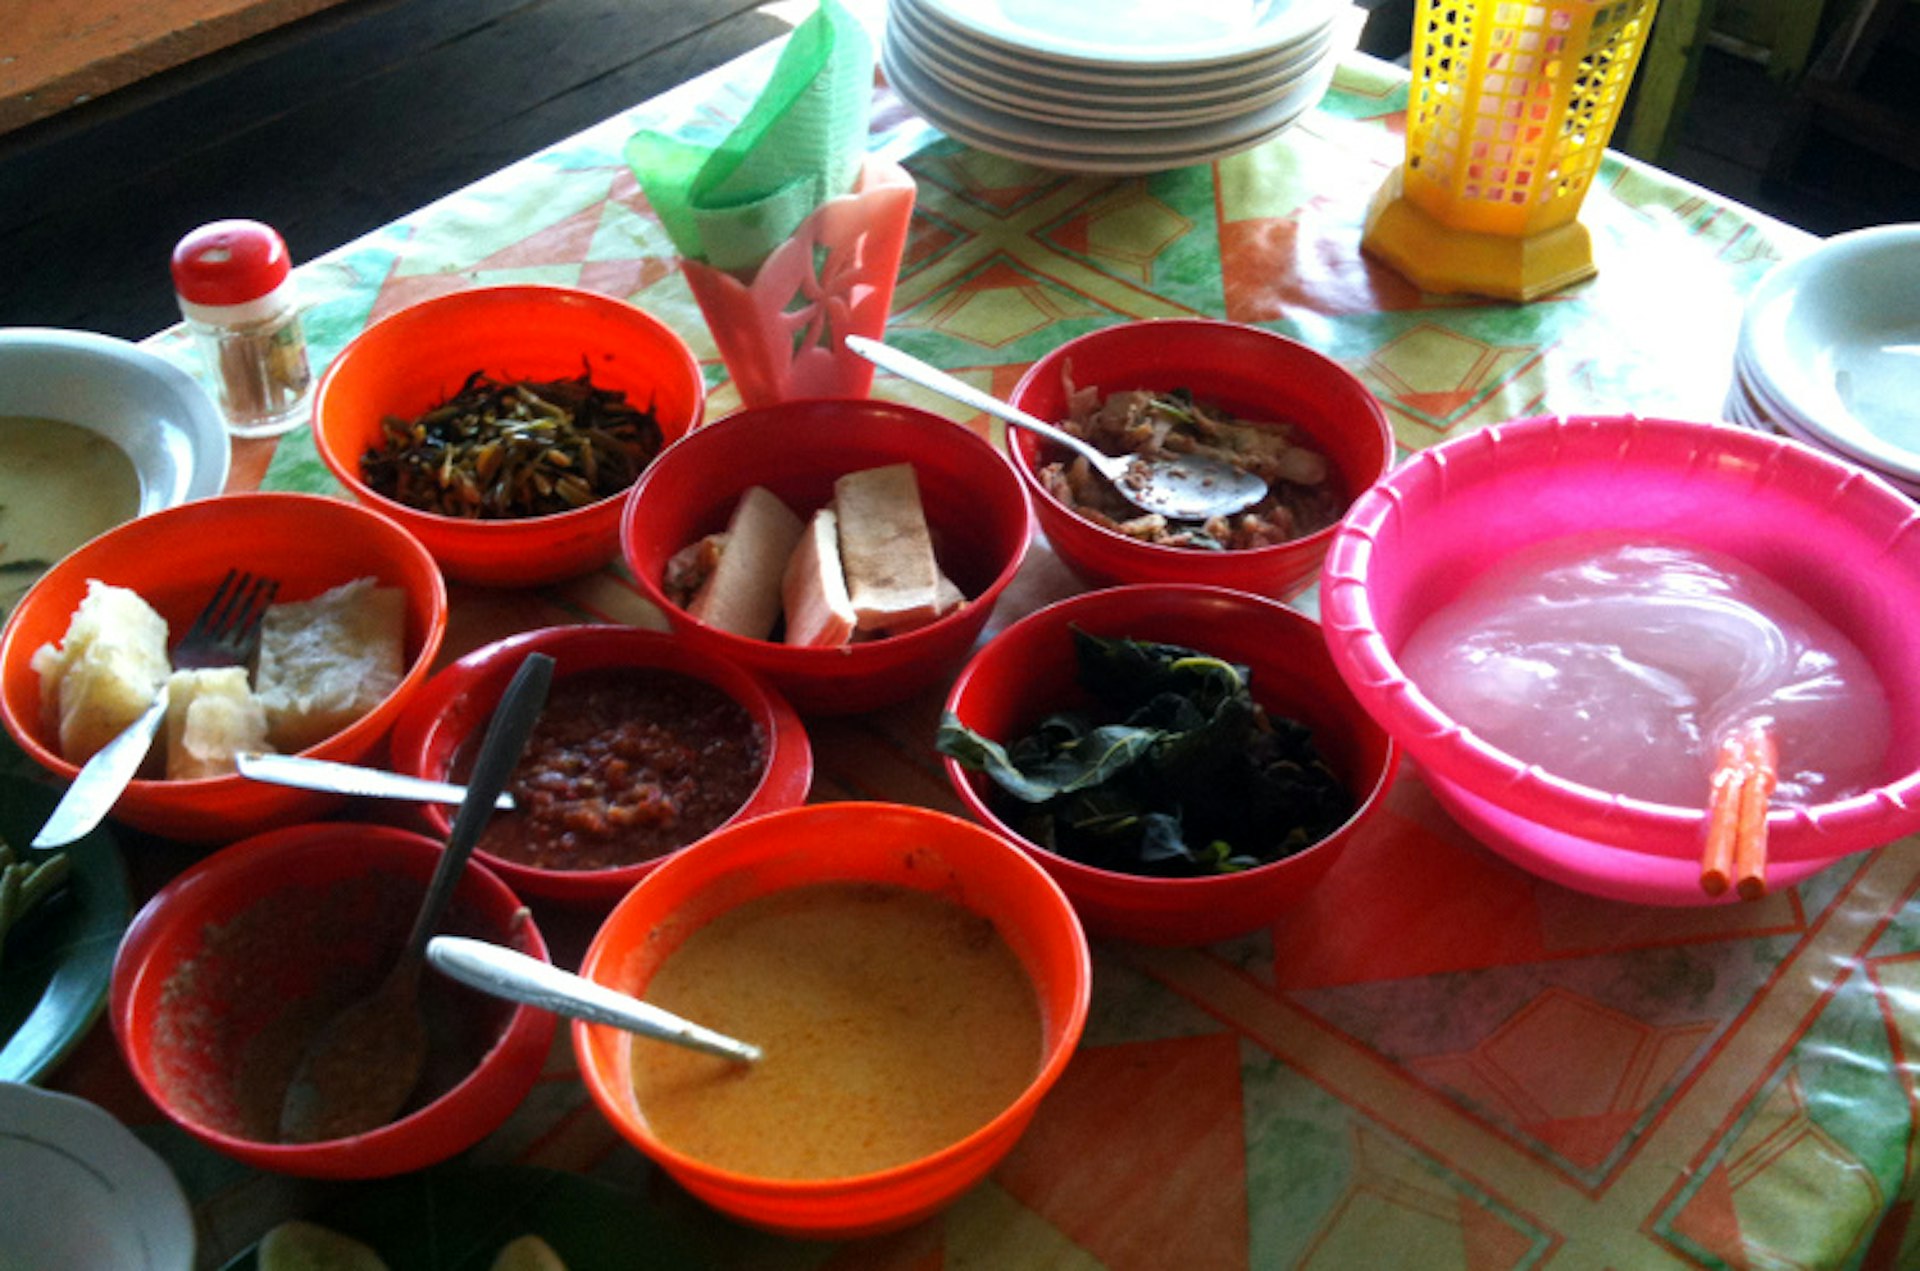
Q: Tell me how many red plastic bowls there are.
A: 5